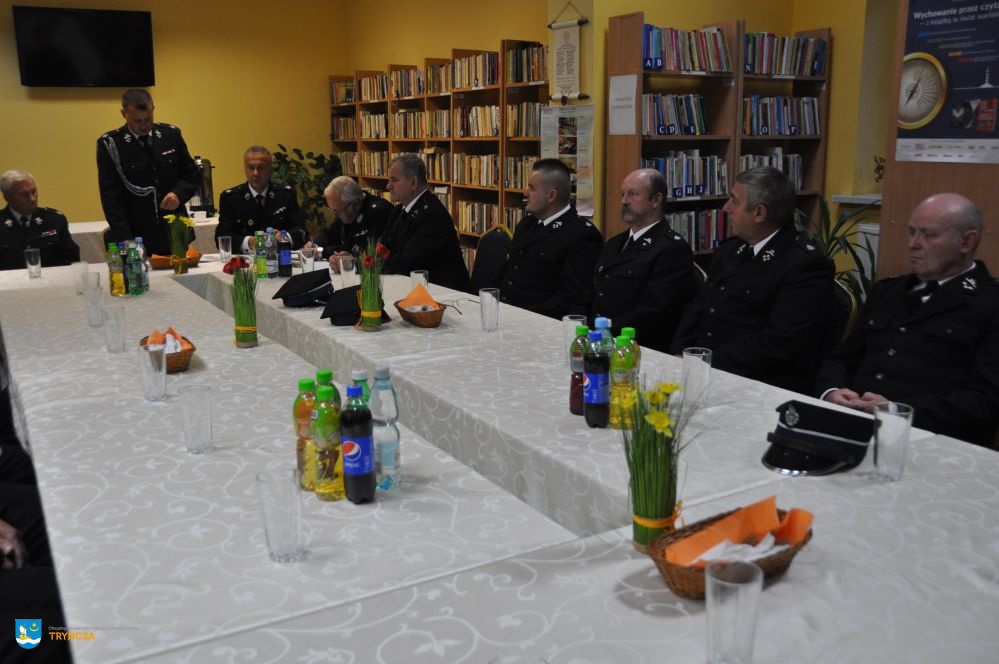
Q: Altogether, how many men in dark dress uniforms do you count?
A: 9